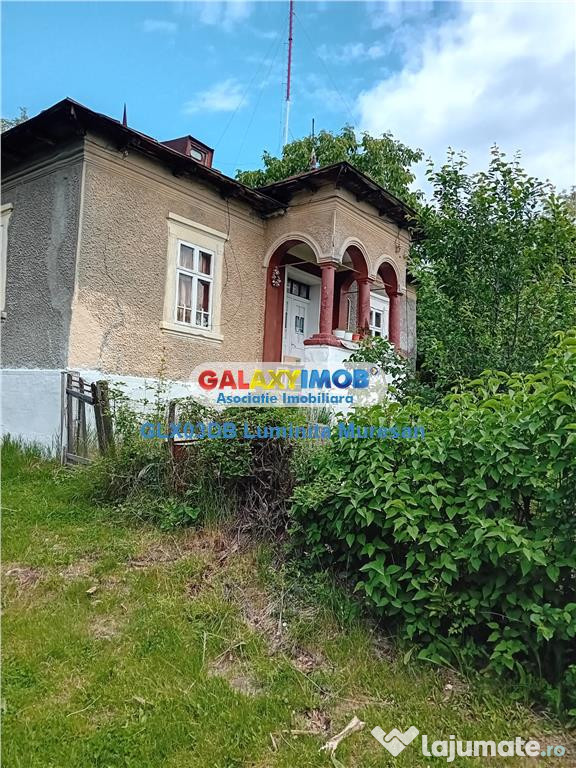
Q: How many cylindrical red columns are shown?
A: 3